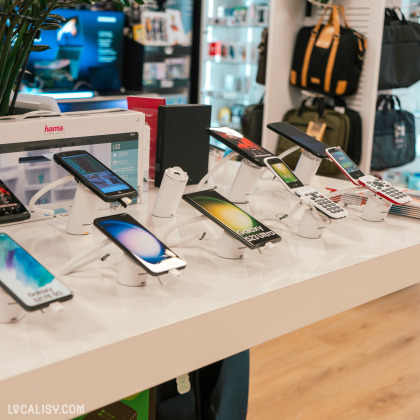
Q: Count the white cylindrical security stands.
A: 9